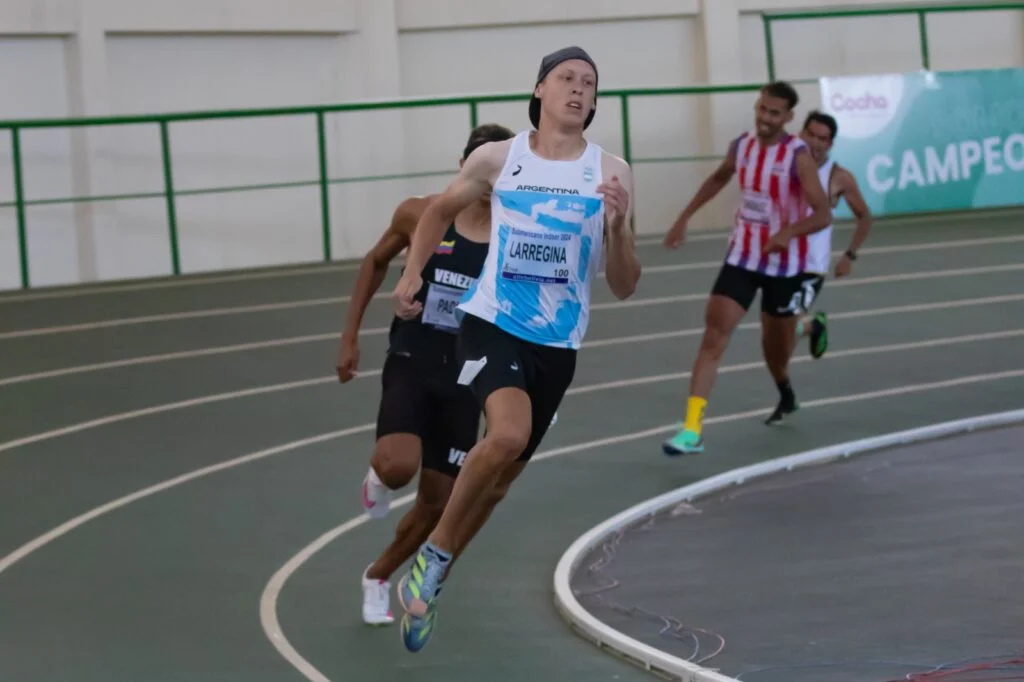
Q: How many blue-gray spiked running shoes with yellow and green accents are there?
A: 2